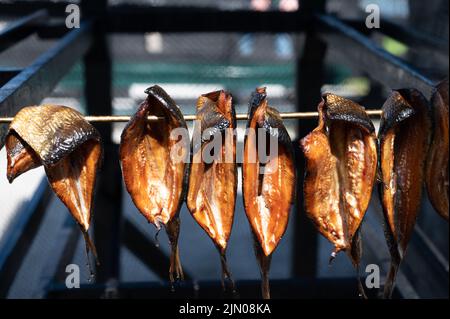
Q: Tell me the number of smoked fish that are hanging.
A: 7